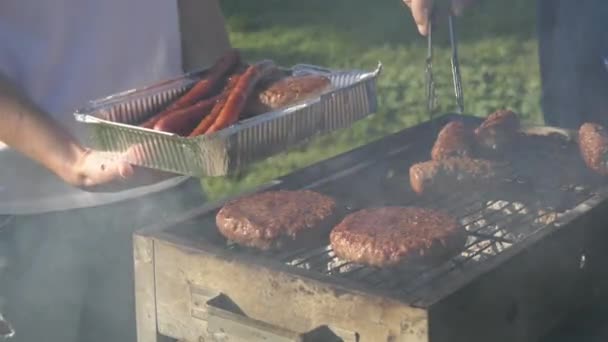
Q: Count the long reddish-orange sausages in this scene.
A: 4